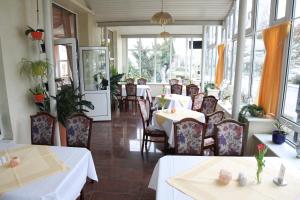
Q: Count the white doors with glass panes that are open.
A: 1